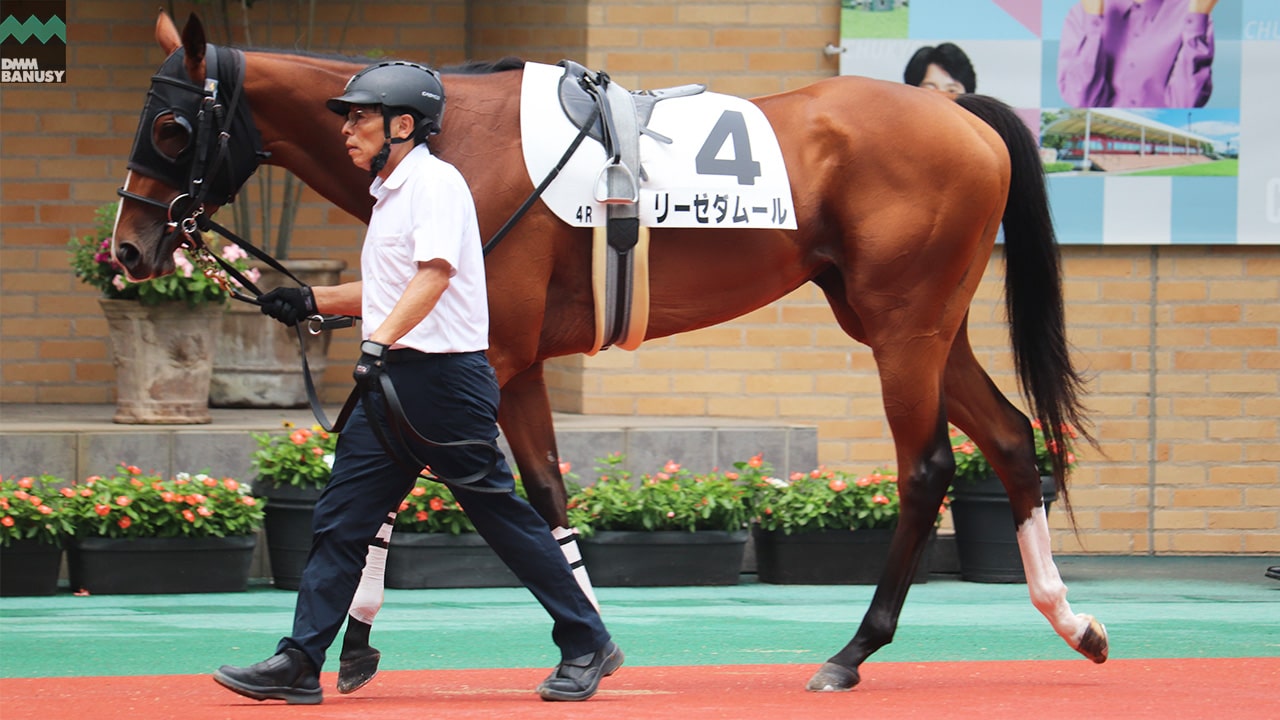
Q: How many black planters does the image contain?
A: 7